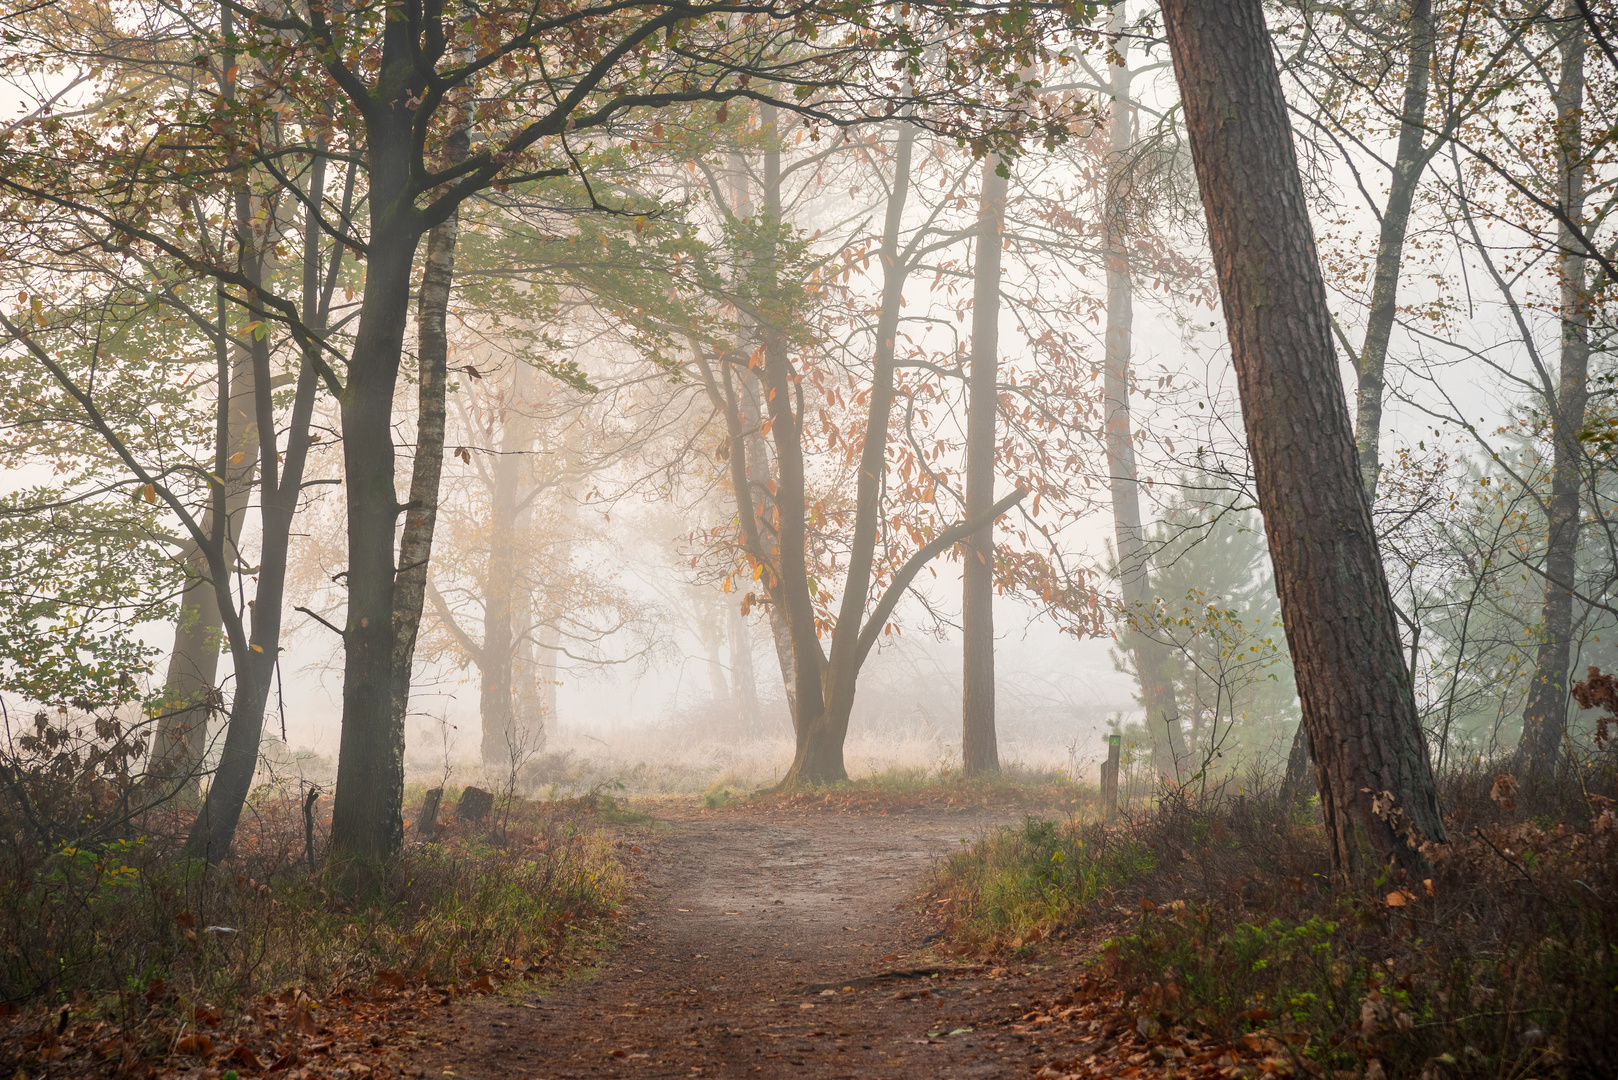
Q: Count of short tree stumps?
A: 2